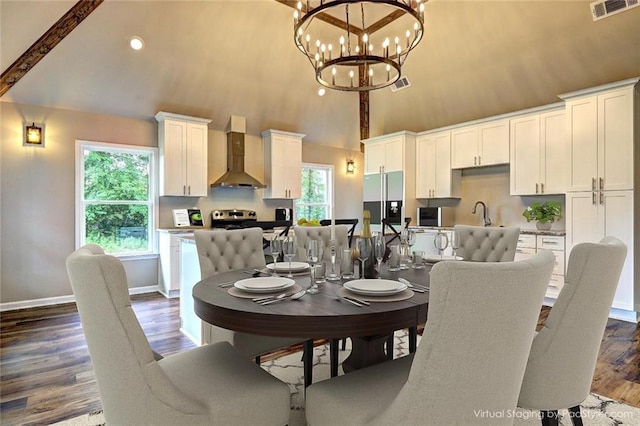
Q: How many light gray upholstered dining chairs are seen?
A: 6